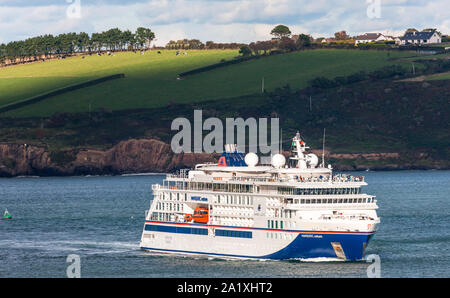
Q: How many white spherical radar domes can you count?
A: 3